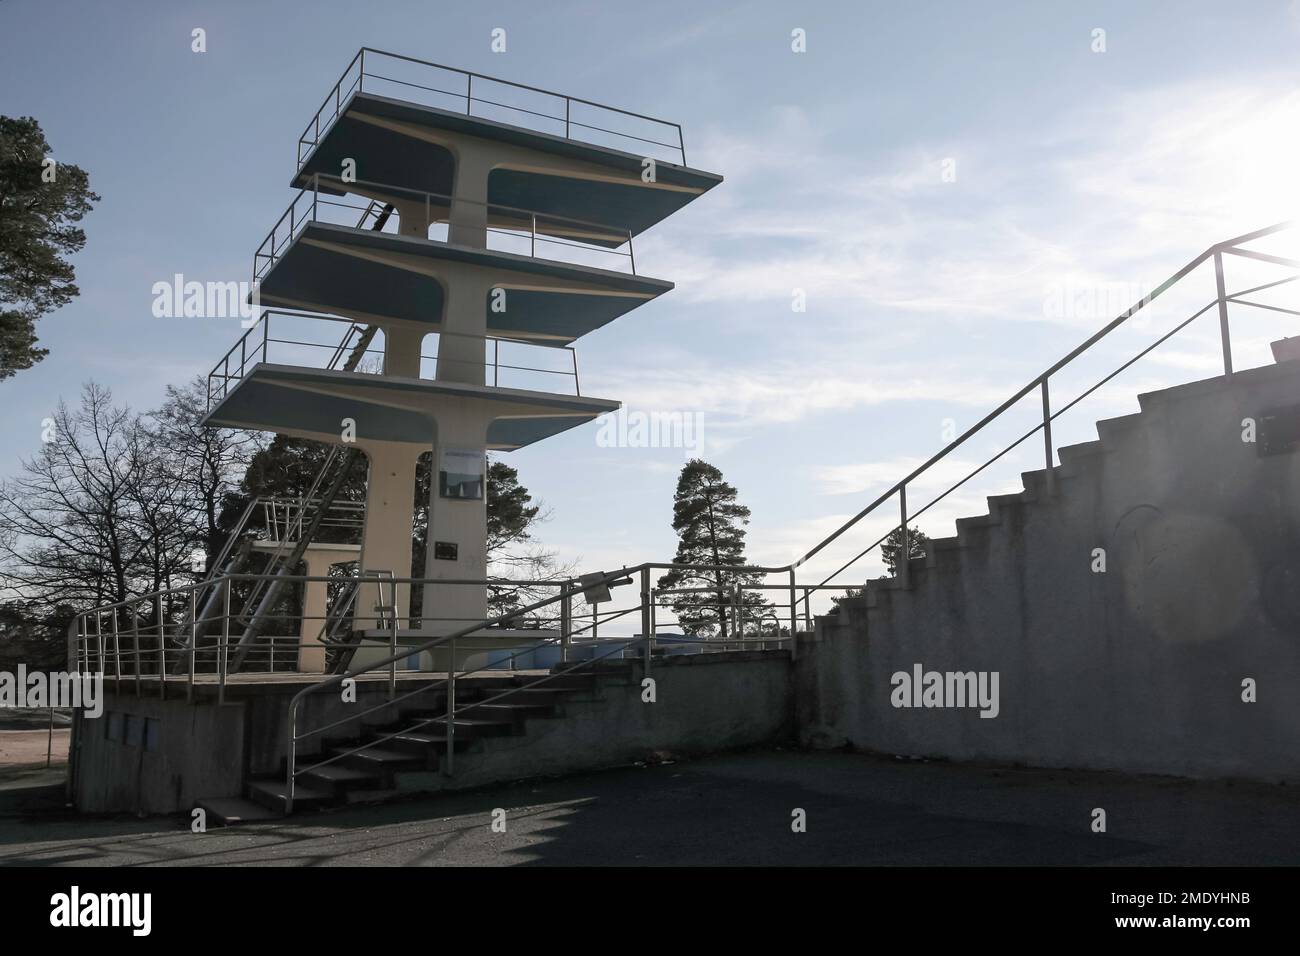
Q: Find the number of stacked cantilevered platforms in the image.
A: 3